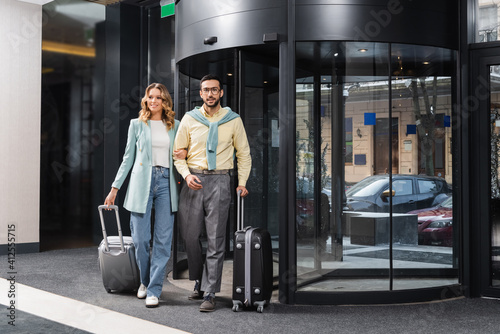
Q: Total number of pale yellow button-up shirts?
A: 1